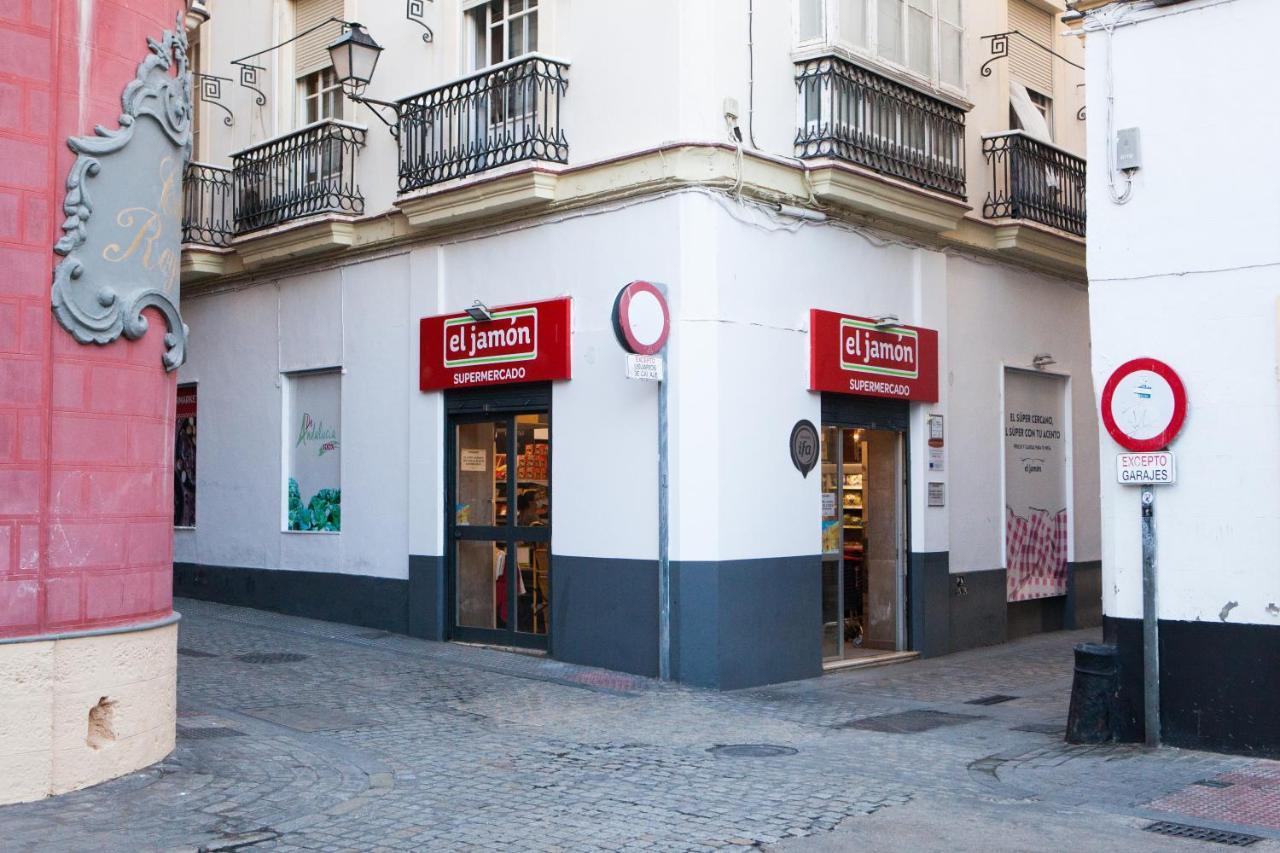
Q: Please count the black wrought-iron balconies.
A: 5